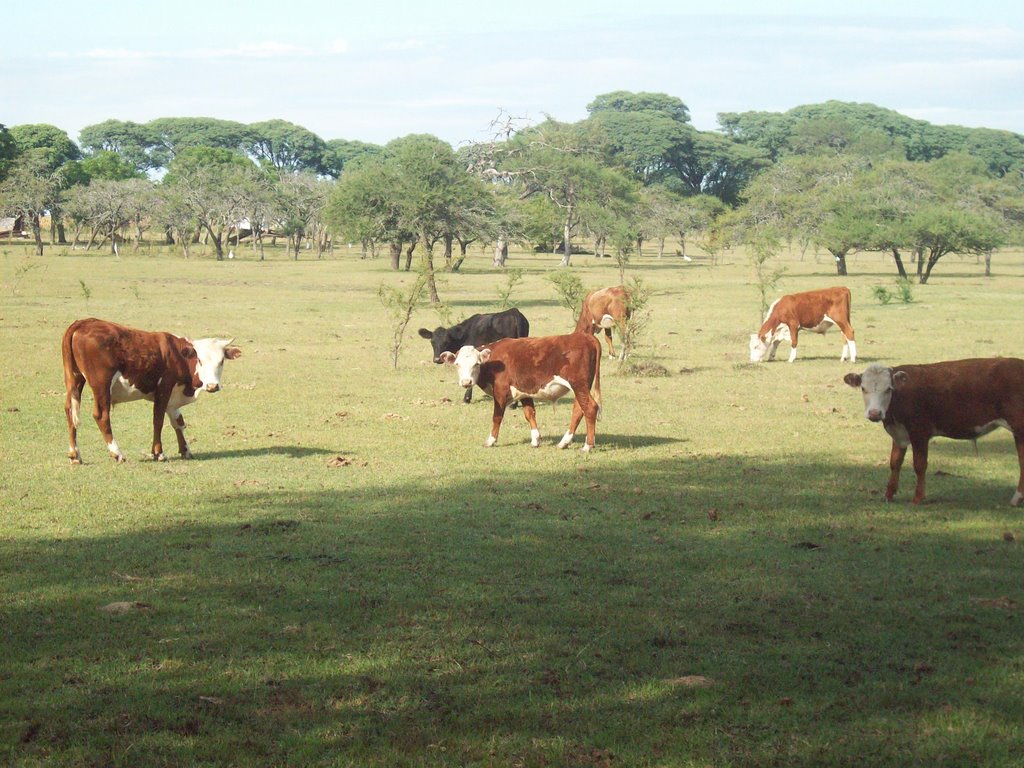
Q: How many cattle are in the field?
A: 6